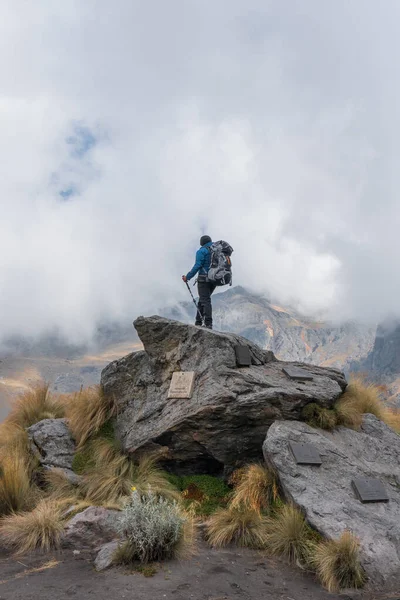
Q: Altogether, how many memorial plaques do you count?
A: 5